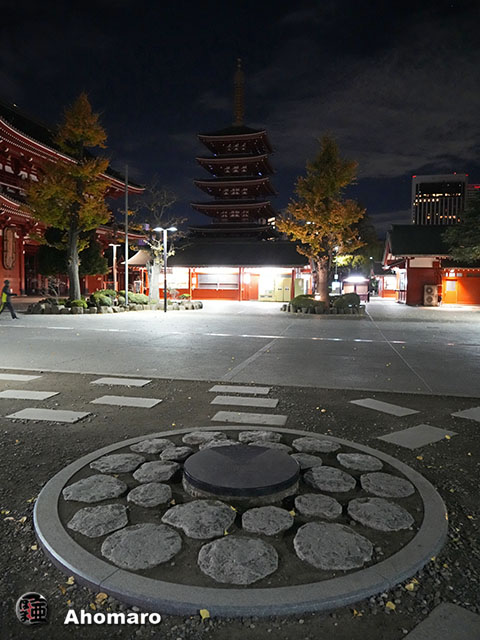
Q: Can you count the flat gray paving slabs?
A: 12